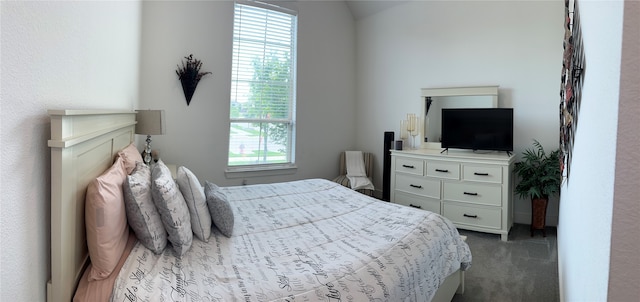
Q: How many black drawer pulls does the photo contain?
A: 7